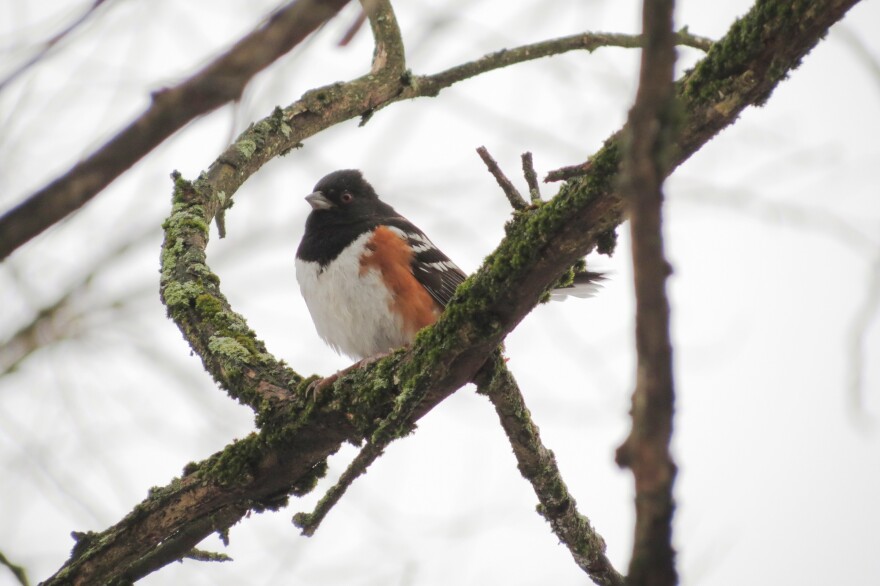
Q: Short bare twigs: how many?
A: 3